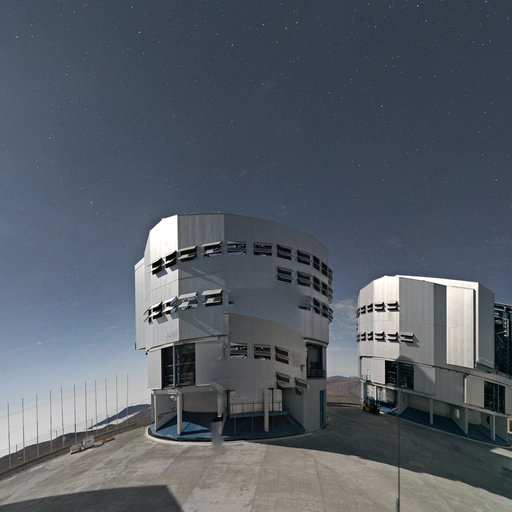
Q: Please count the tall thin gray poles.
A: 11